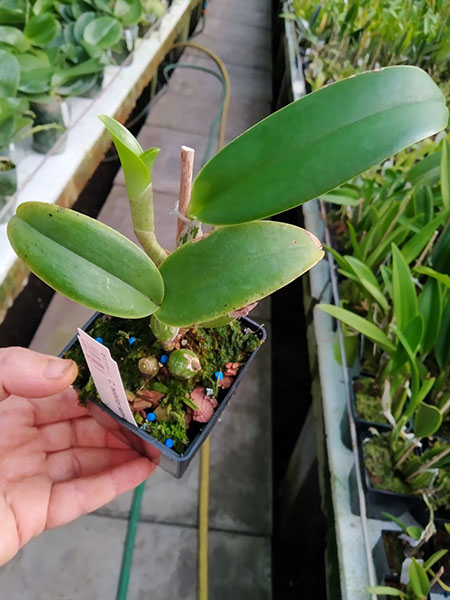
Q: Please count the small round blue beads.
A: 6